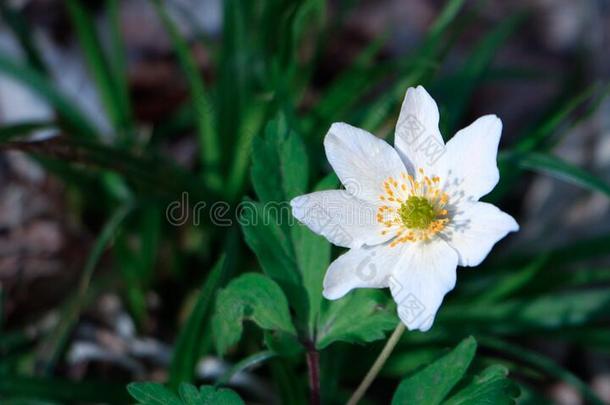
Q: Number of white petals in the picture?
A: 7